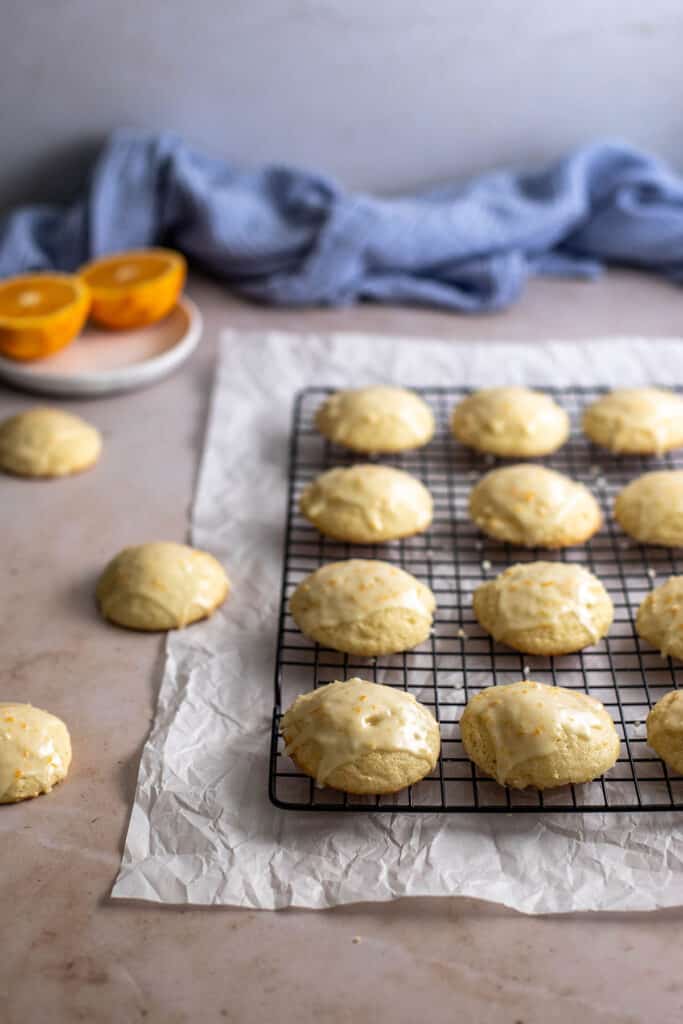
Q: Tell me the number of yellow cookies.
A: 15